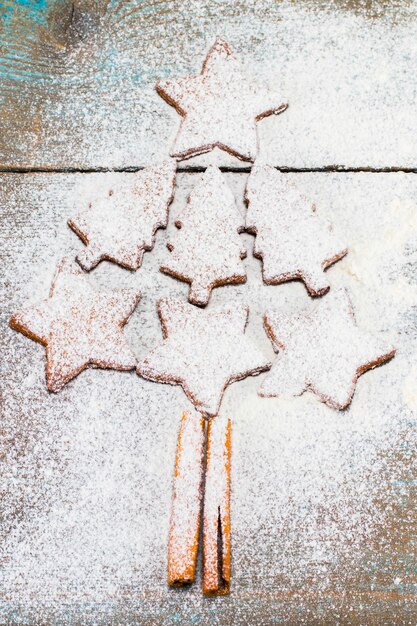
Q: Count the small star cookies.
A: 4